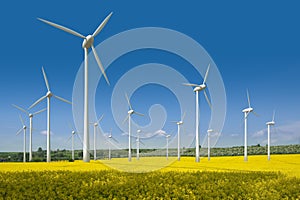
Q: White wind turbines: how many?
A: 15